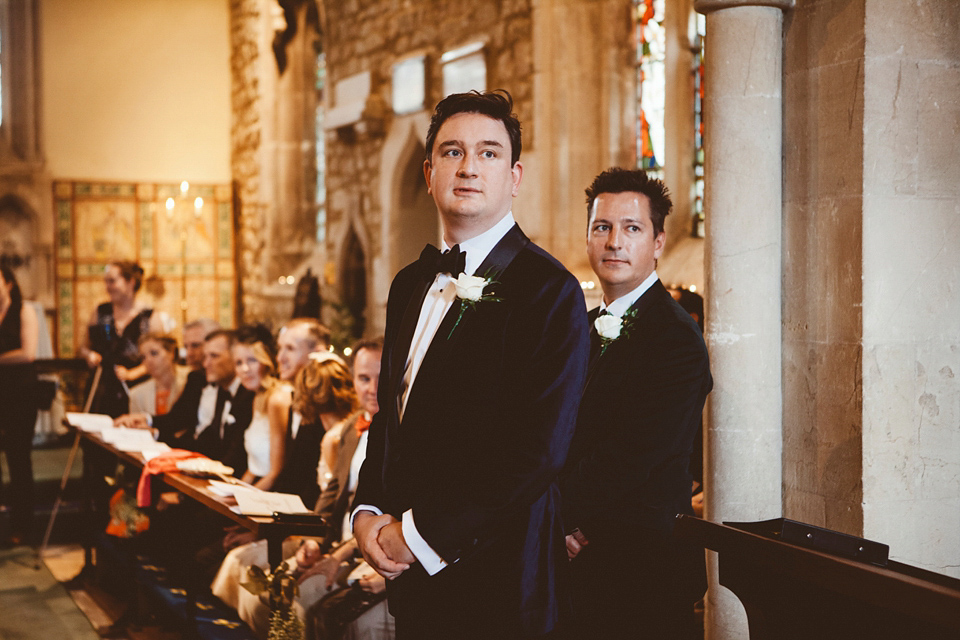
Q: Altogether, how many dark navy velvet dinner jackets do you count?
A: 1